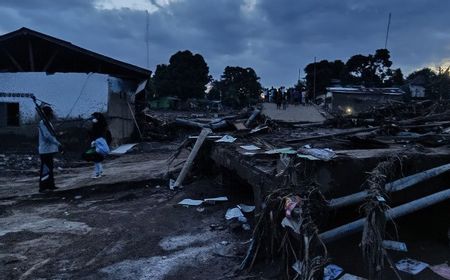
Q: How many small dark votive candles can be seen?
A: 0